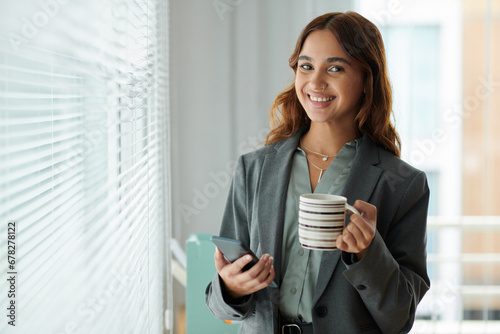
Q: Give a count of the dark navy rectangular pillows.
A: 0